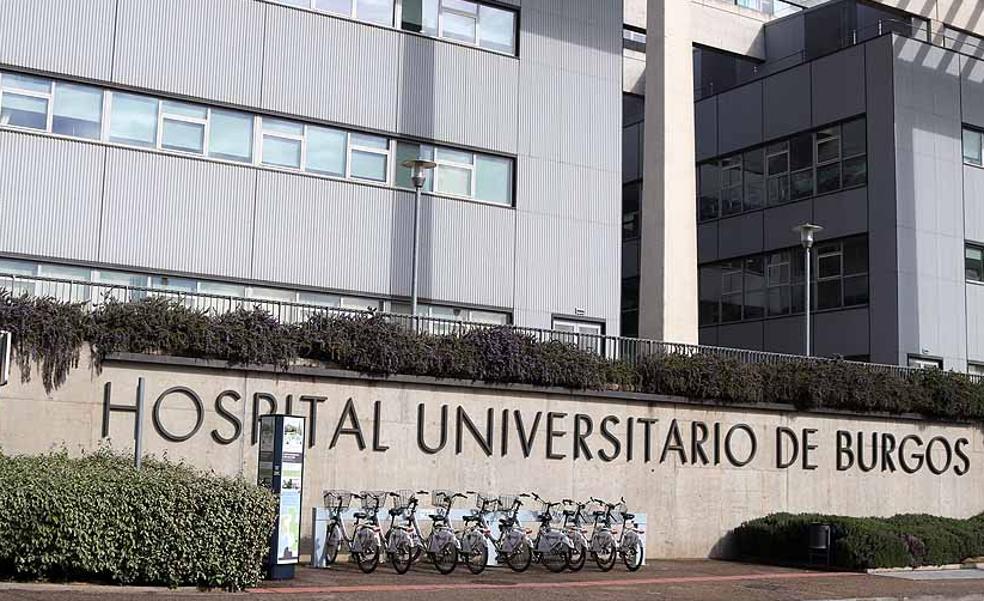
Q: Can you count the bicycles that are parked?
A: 9